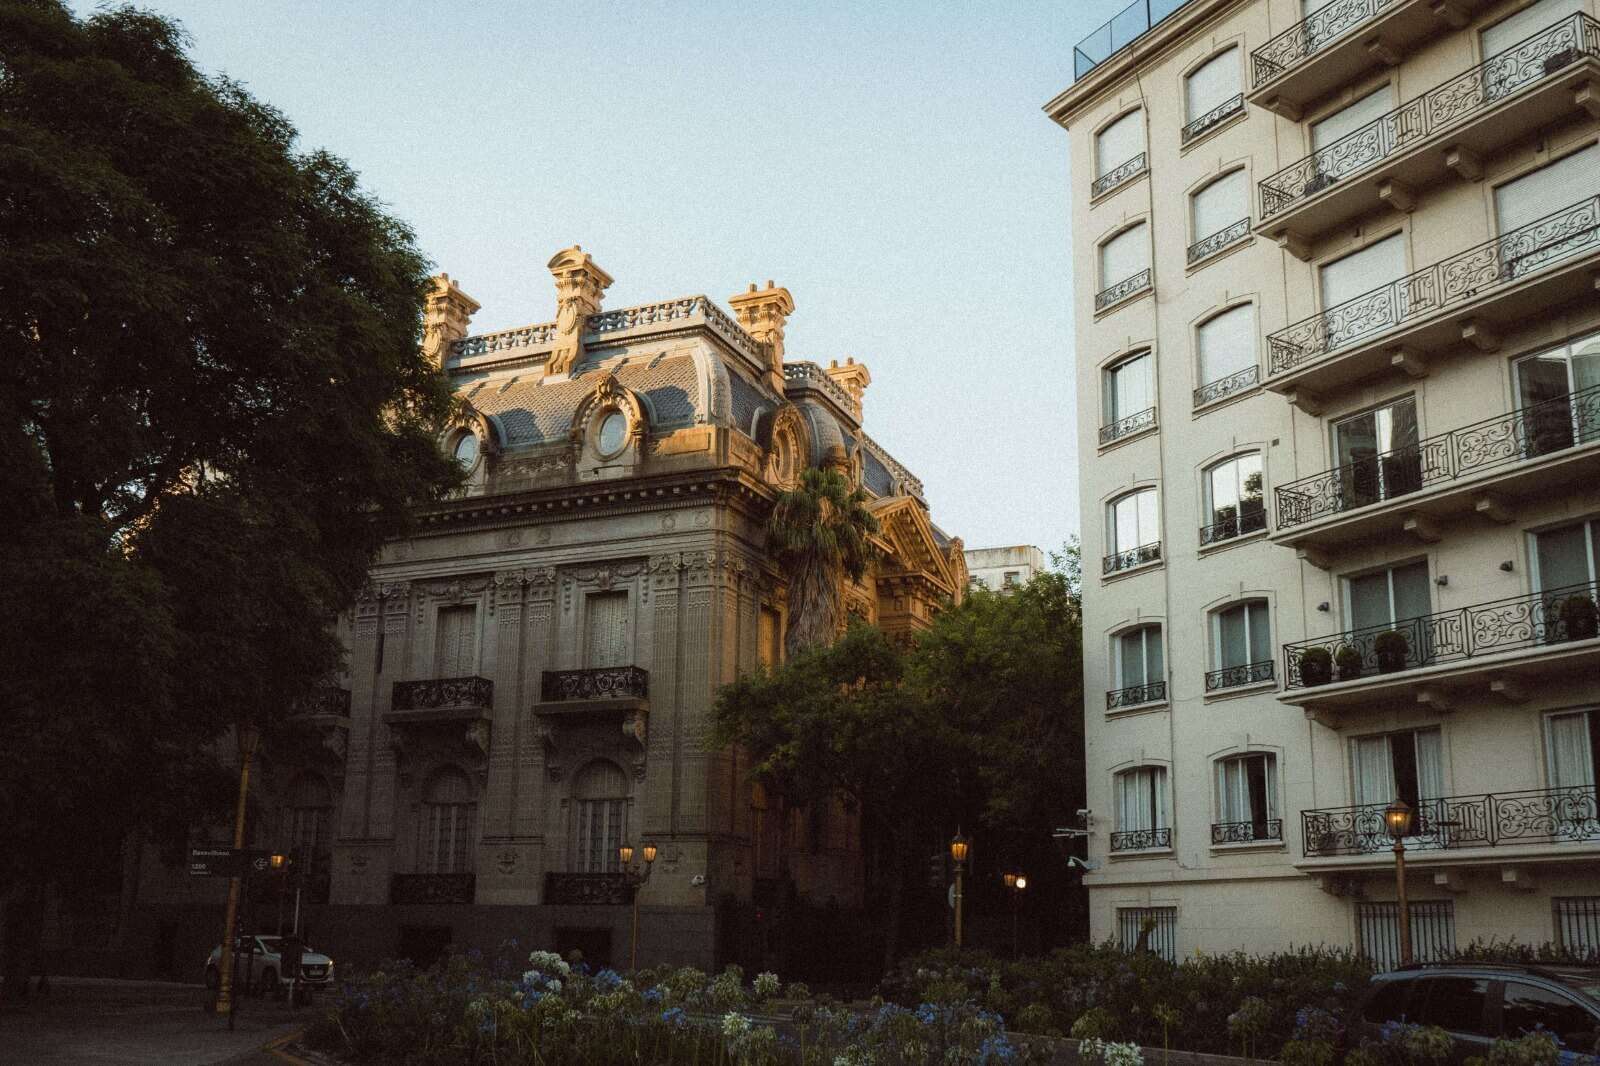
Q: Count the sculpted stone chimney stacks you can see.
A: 4